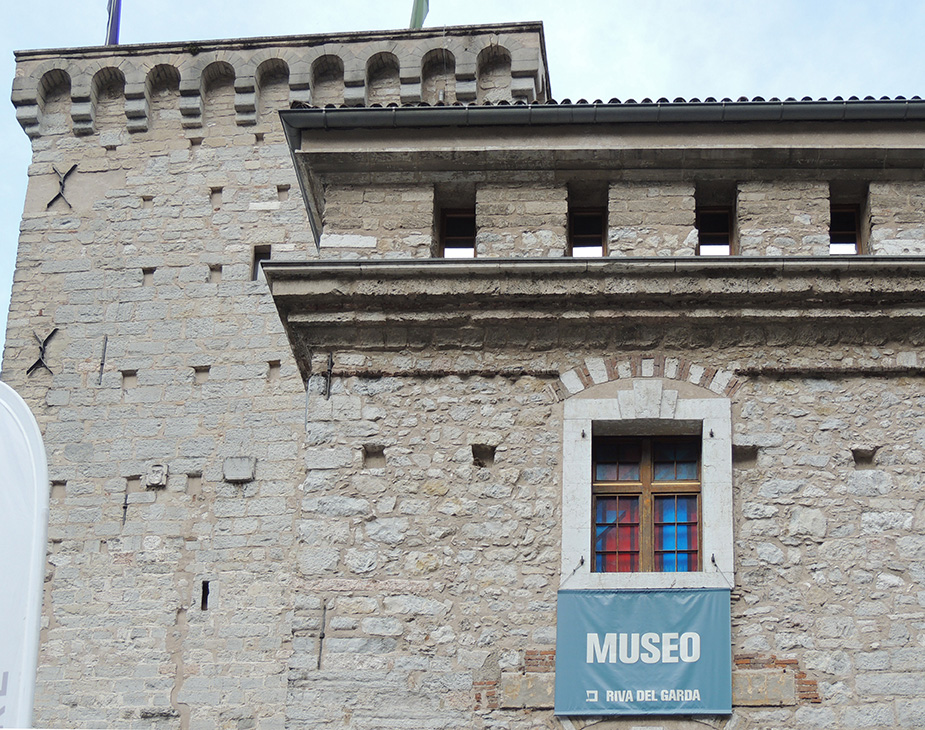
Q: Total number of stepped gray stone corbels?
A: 10